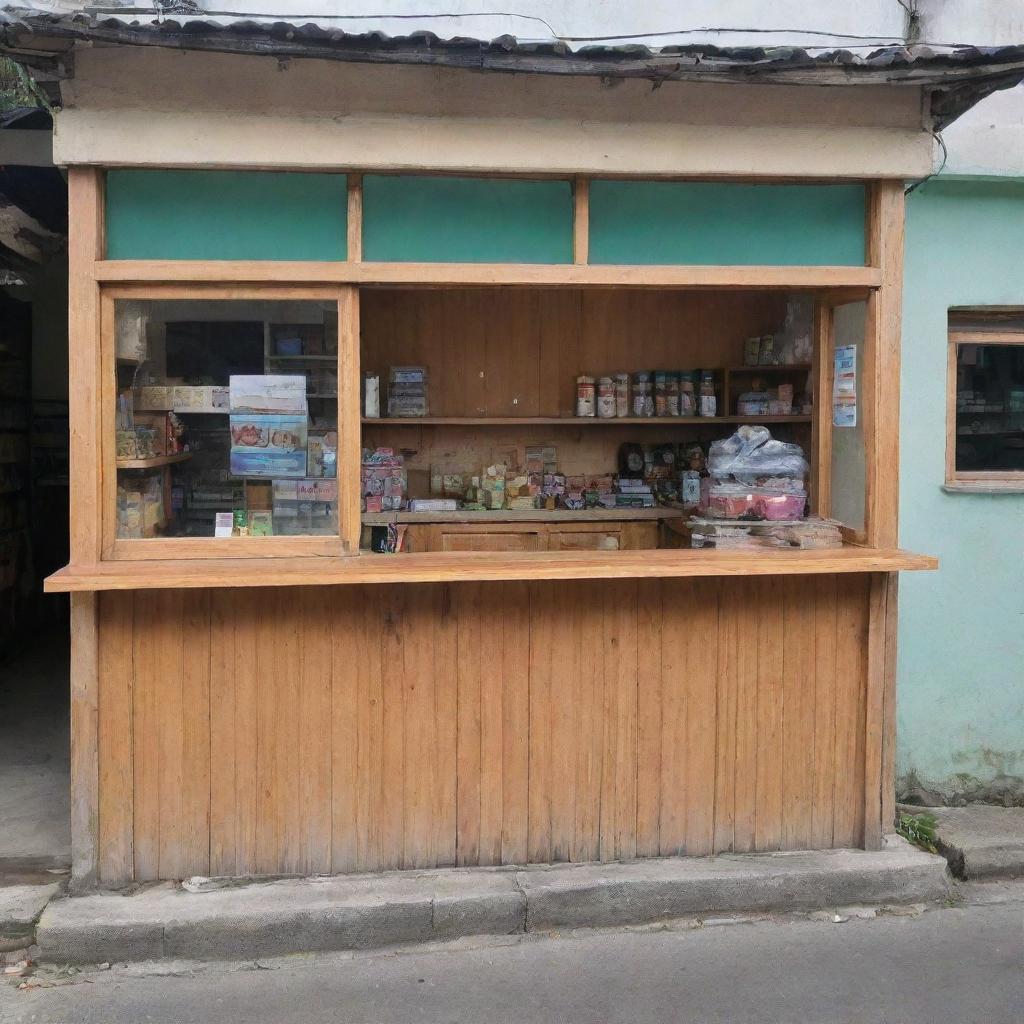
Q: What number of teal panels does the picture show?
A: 3